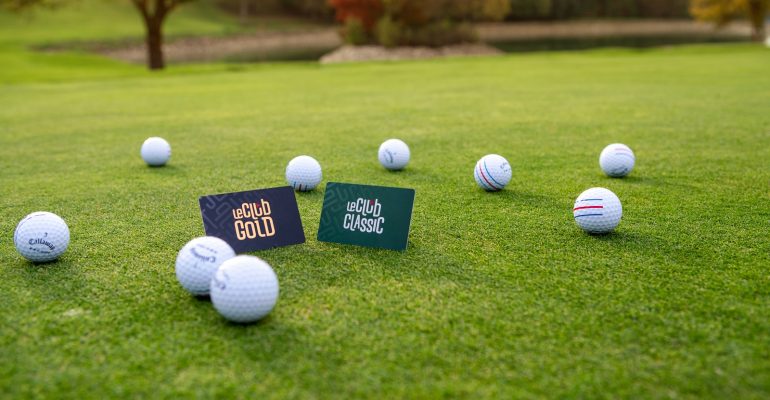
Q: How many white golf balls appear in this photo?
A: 9